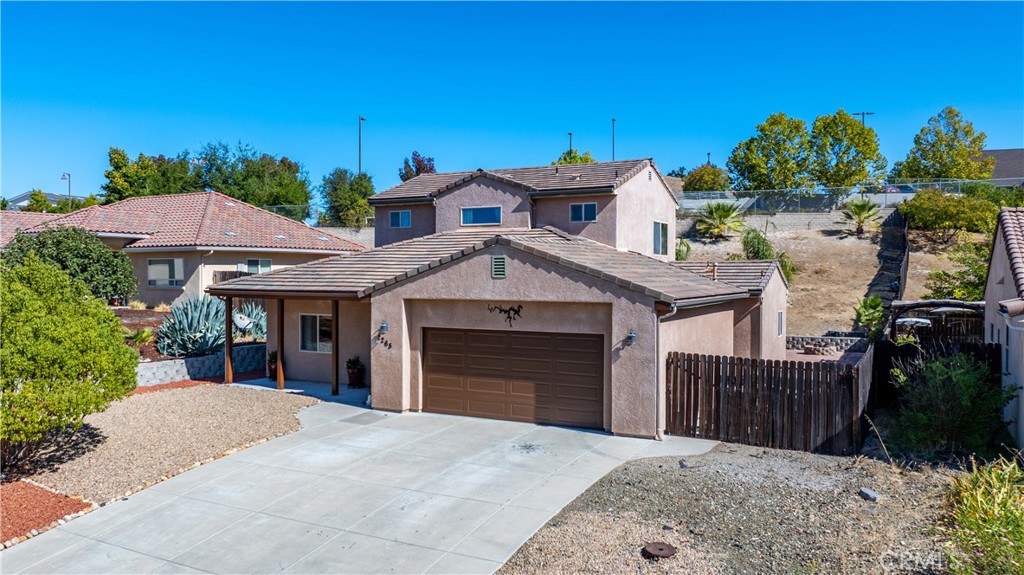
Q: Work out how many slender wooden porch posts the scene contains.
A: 3